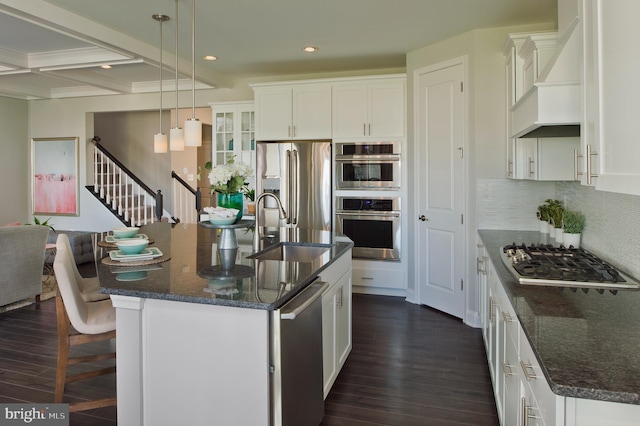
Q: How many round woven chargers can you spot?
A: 2